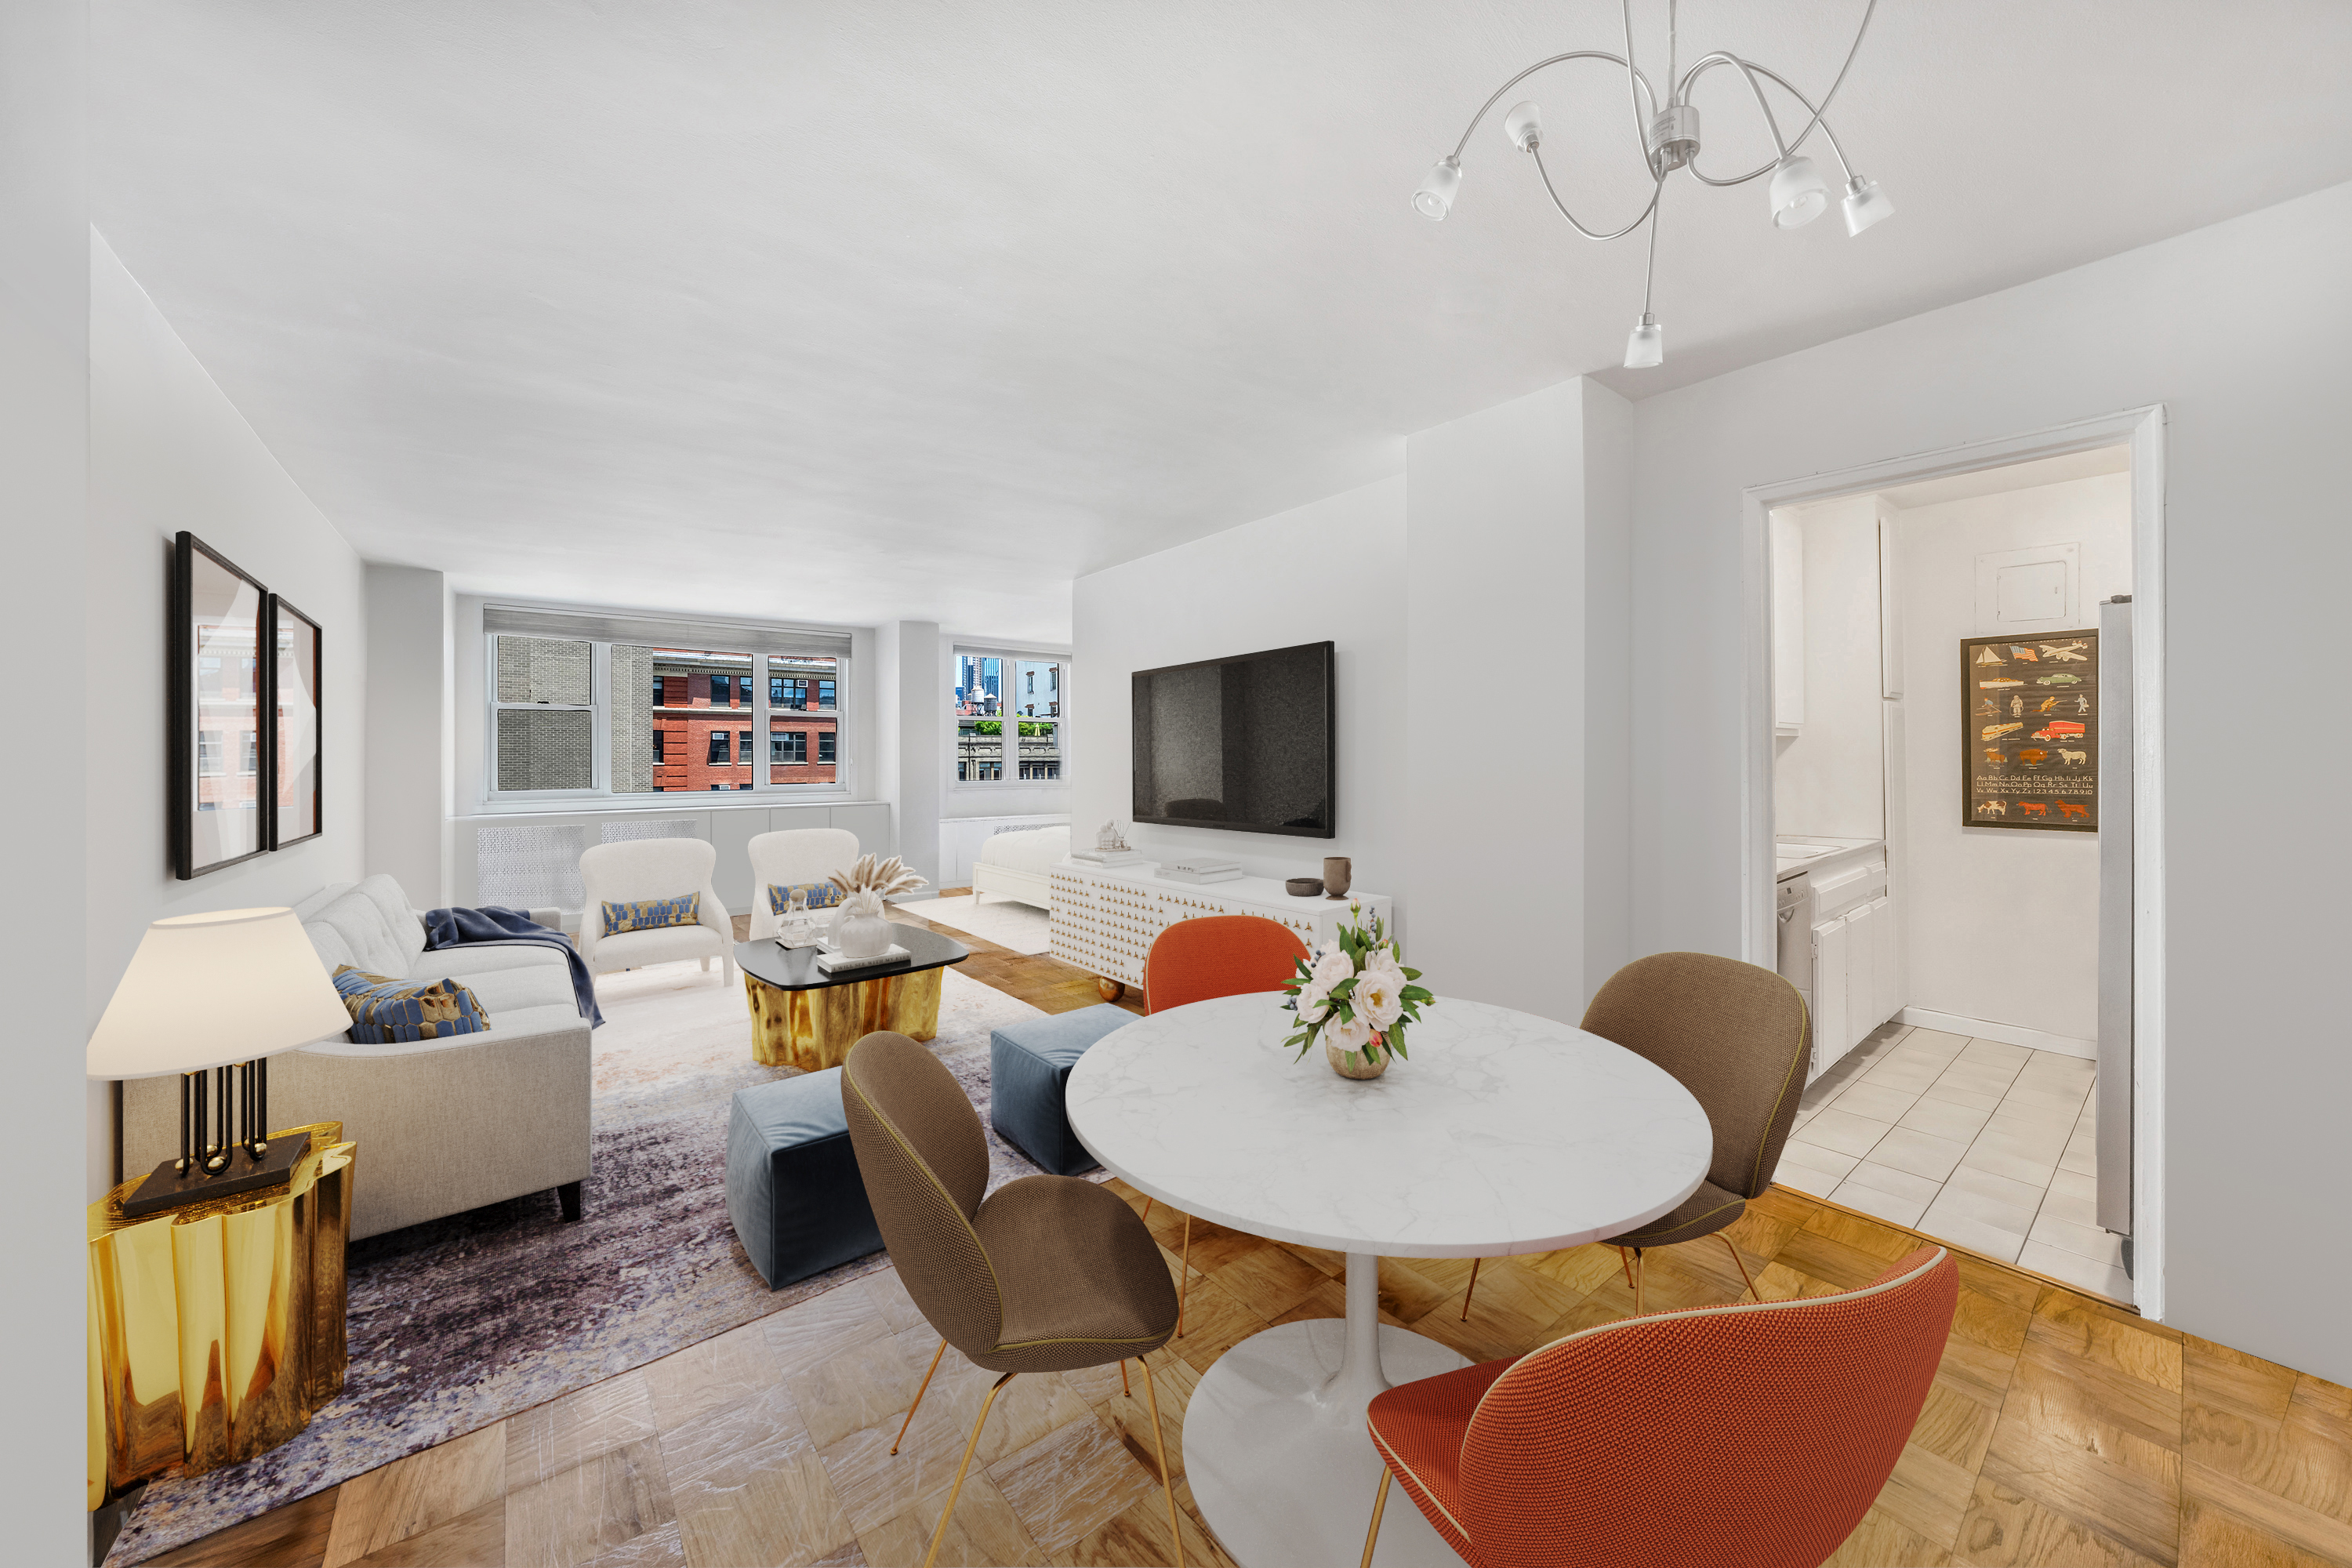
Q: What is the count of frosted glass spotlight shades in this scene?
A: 5